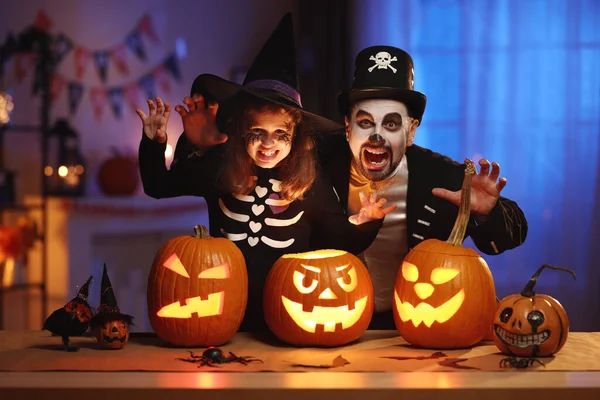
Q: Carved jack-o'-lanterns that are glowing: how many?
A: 3